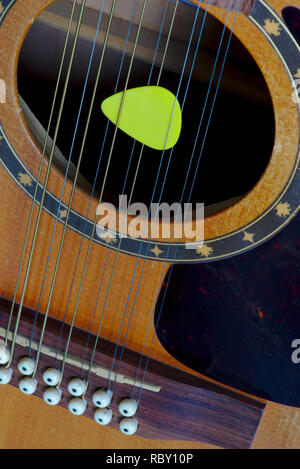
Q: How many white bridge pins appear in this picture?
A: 12